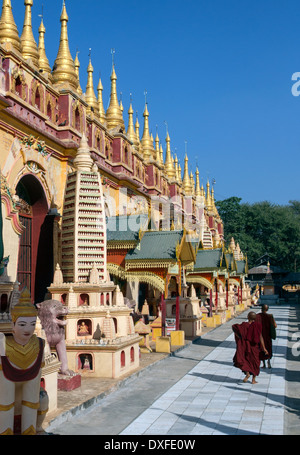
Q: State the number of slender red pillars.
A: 7